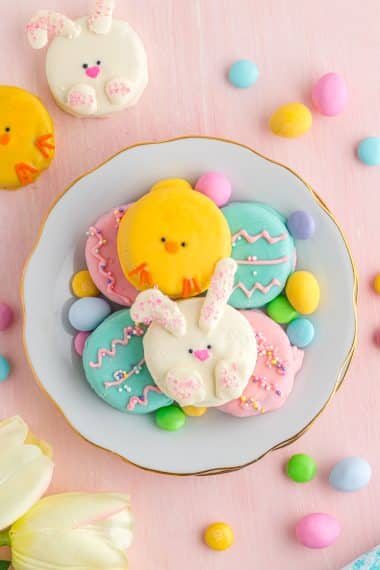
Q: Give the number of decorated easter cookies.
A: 8